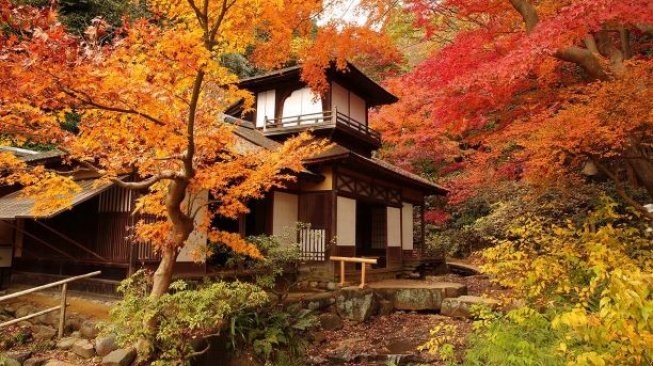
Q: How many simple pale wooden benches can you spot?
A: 1